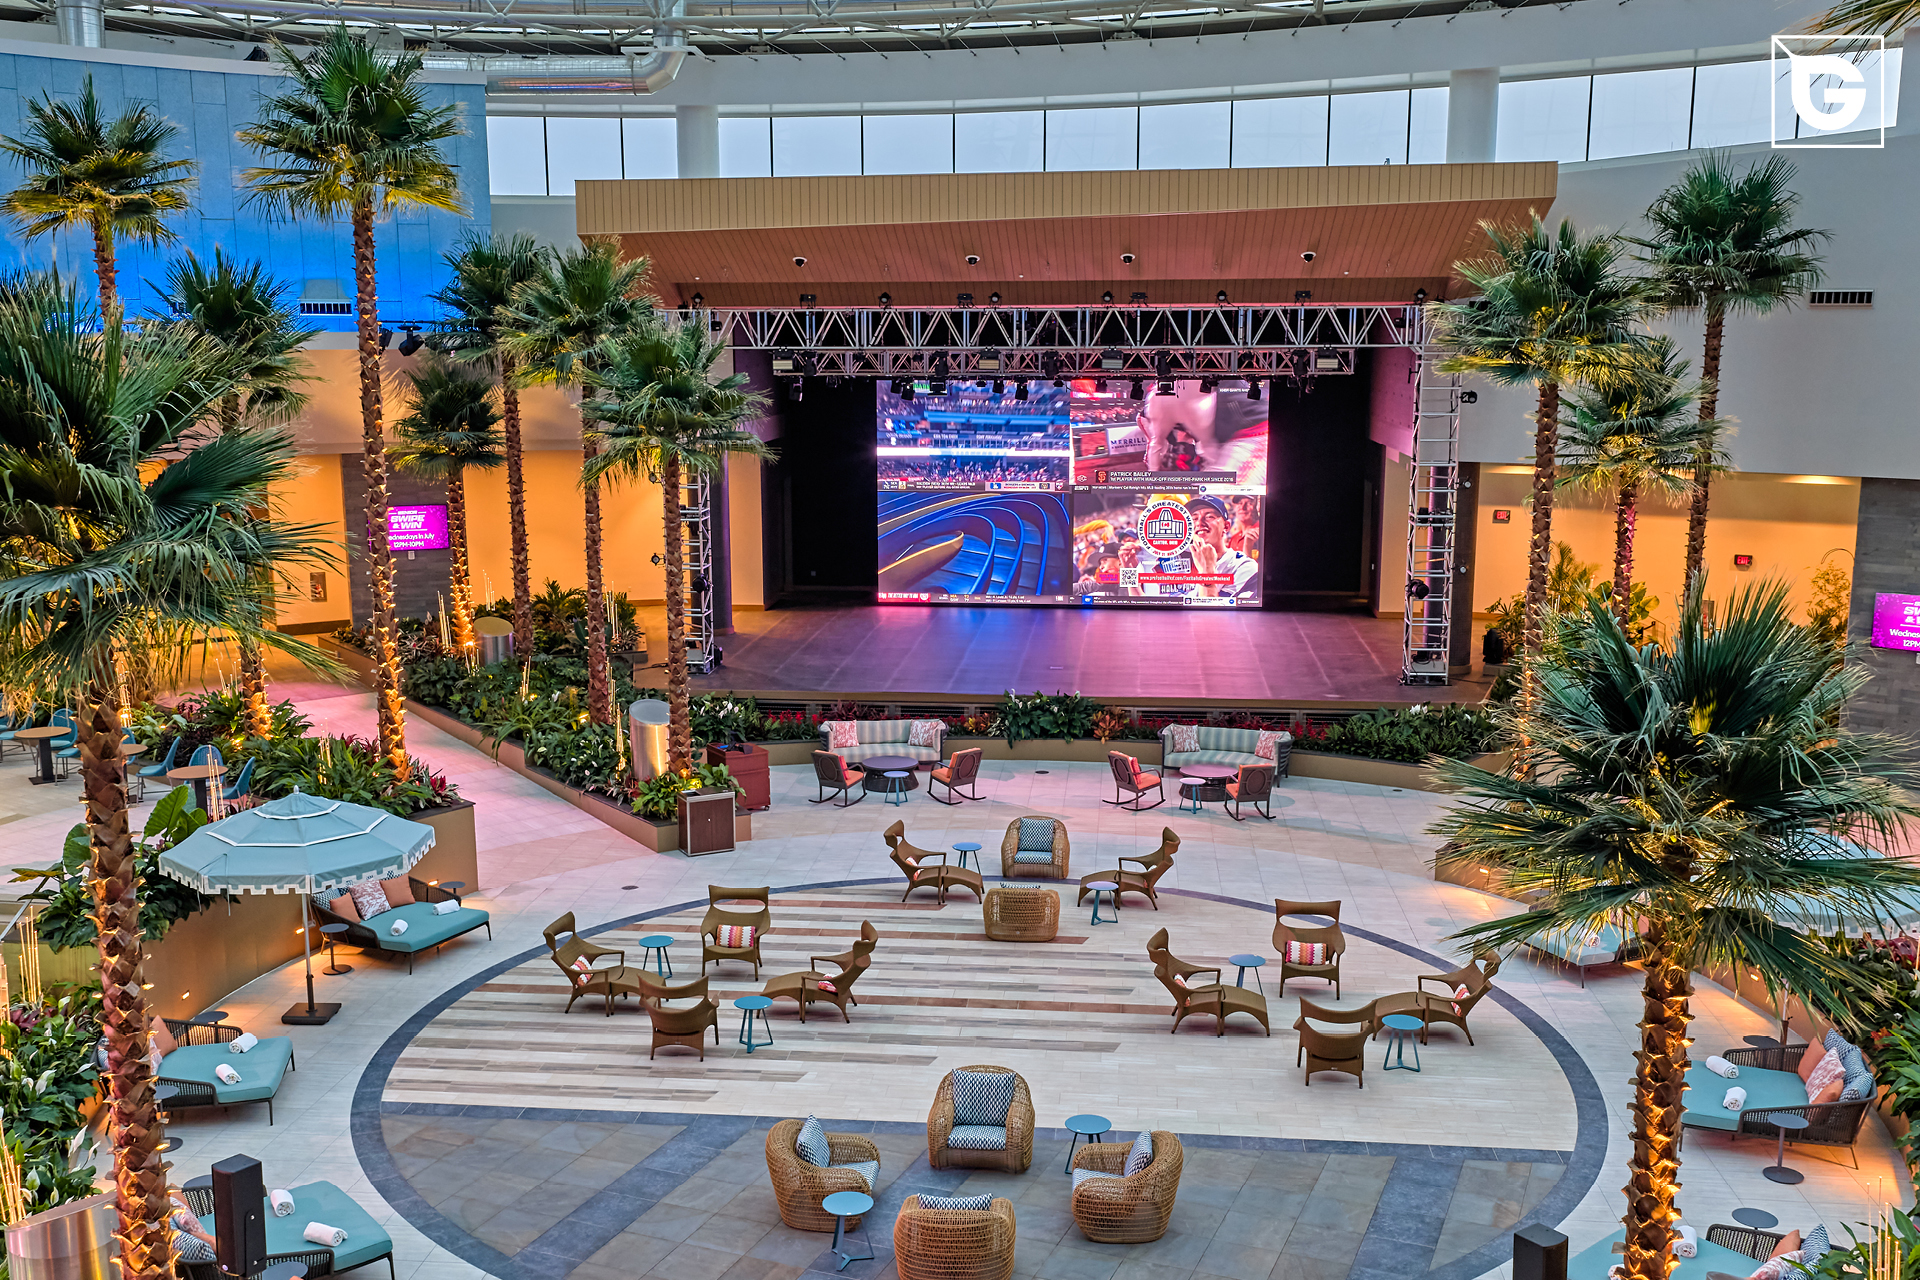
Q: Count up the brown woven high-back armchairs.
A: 10